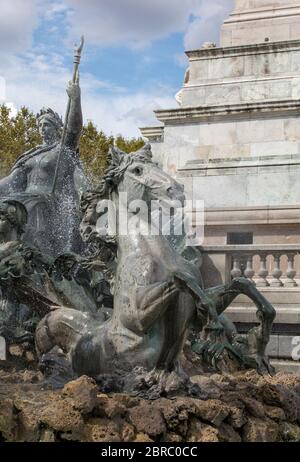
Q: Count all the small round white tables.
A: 0